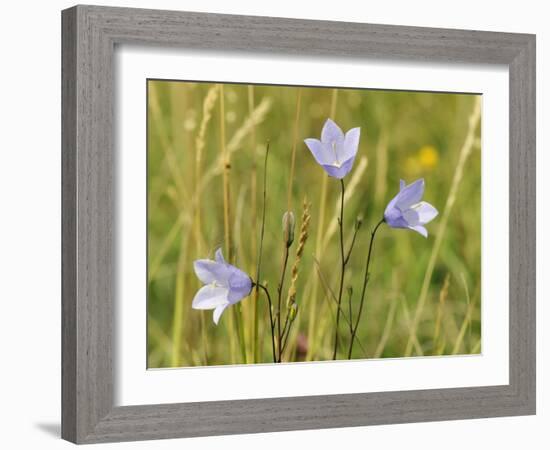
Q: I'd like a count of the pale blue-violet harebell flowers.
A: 3